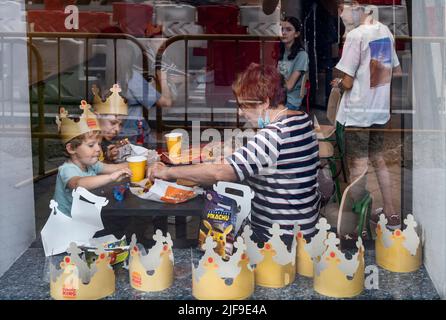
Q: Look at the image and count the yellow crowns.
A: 9